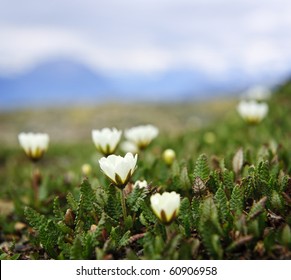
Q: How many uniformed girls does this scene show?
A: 0